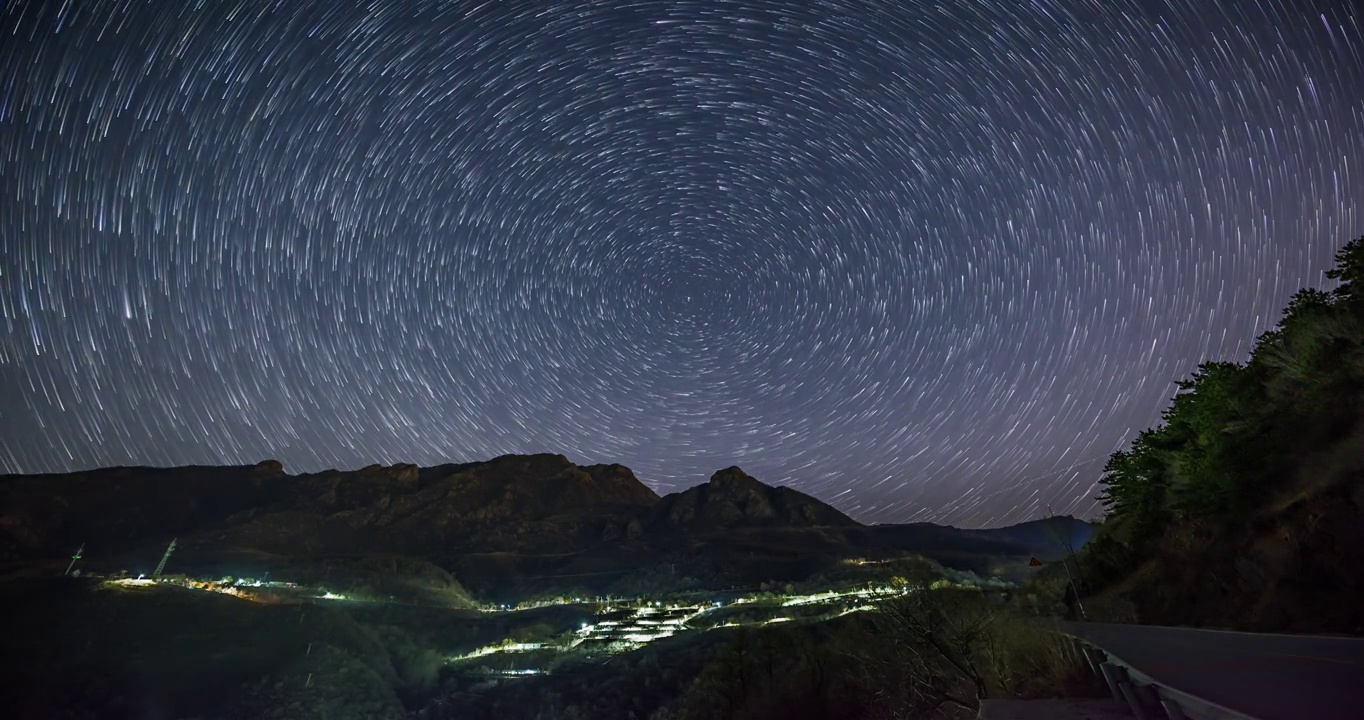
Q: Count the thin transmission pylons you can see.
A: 2